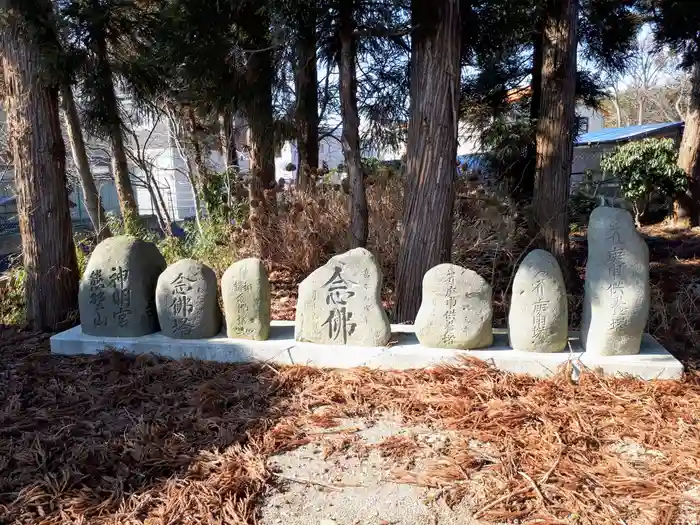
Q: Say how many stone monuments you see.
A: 7